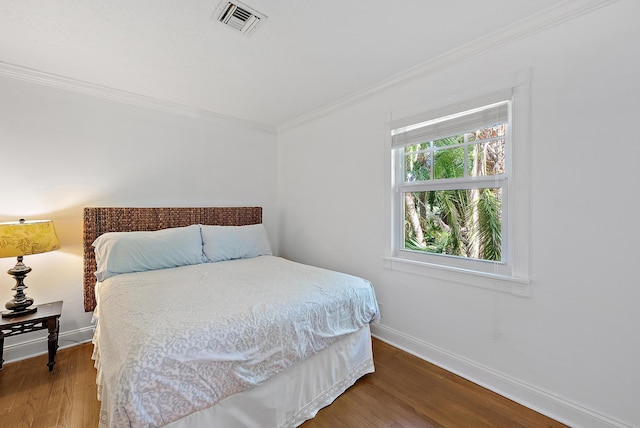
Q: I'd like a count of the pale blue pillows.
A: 2